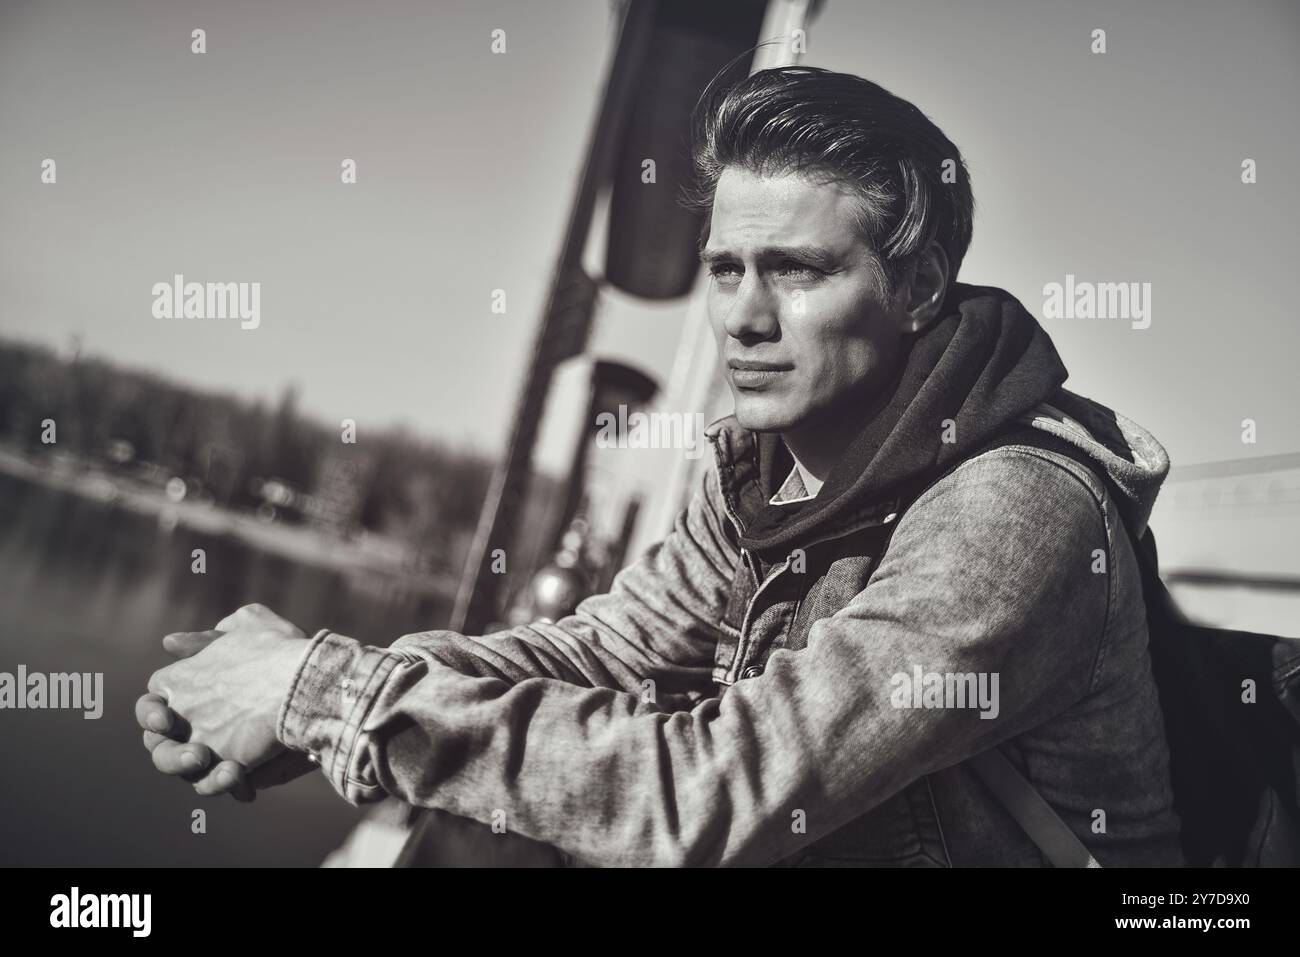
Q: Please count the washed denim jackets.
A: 1